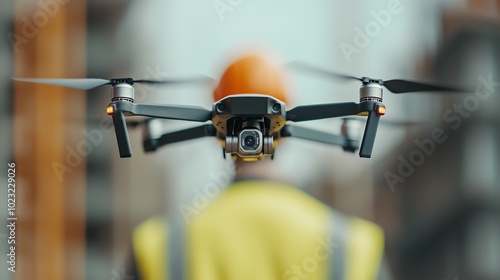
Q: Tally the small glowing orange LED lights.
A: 2